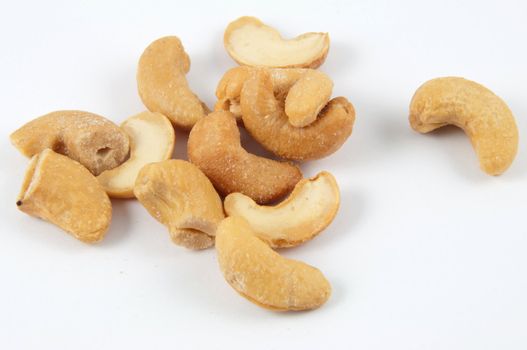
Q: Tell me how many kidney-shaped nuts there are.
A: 12